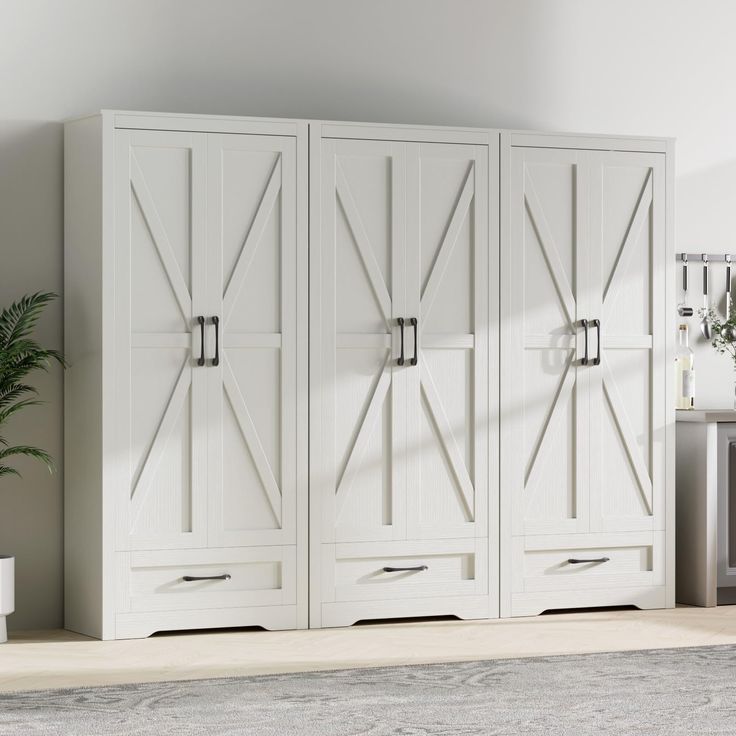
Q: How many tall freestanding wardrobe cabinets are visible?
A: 3